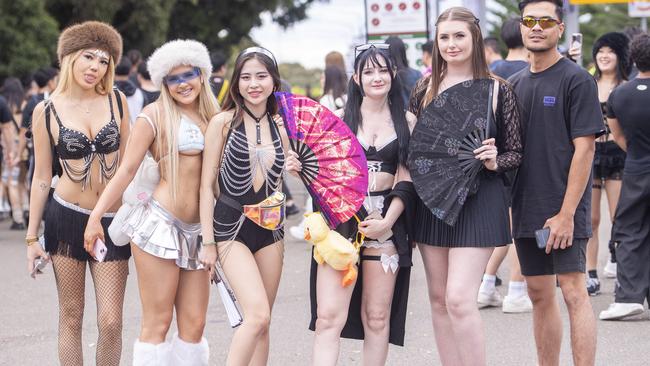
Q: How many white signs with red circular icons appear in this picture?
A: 1